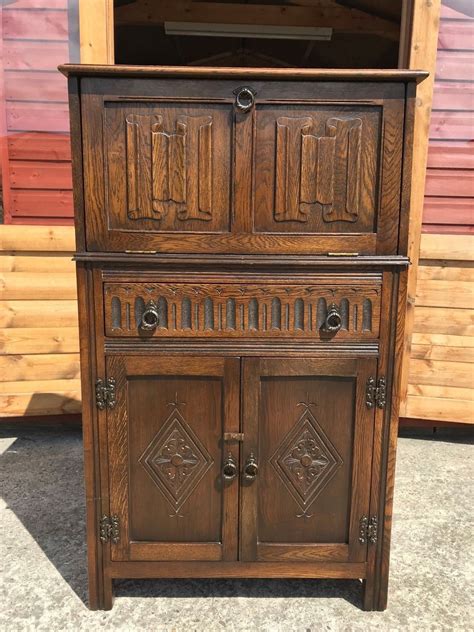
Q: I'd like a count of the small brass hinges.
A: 2